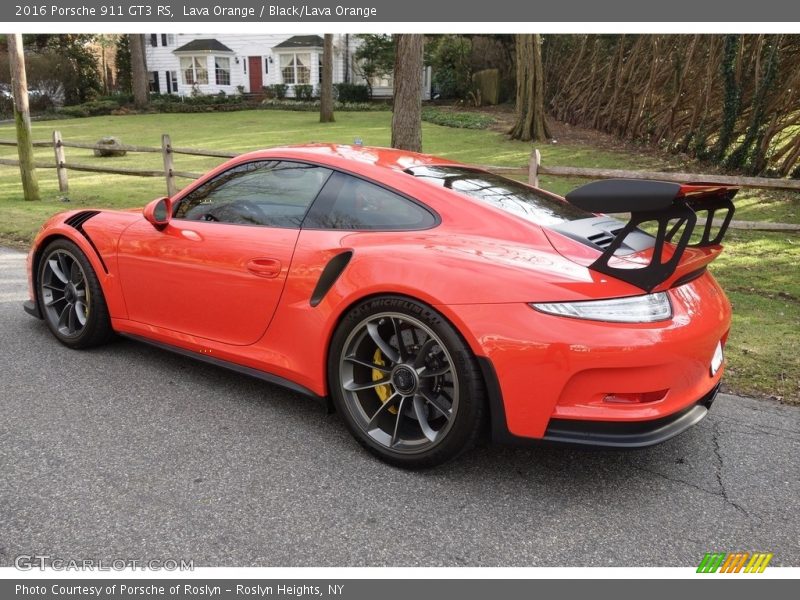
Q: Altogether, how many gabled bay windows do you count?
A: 2